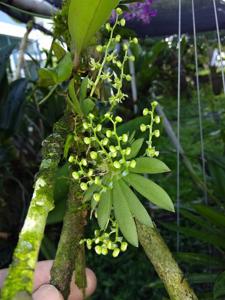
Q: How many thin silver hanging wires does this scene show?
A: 3